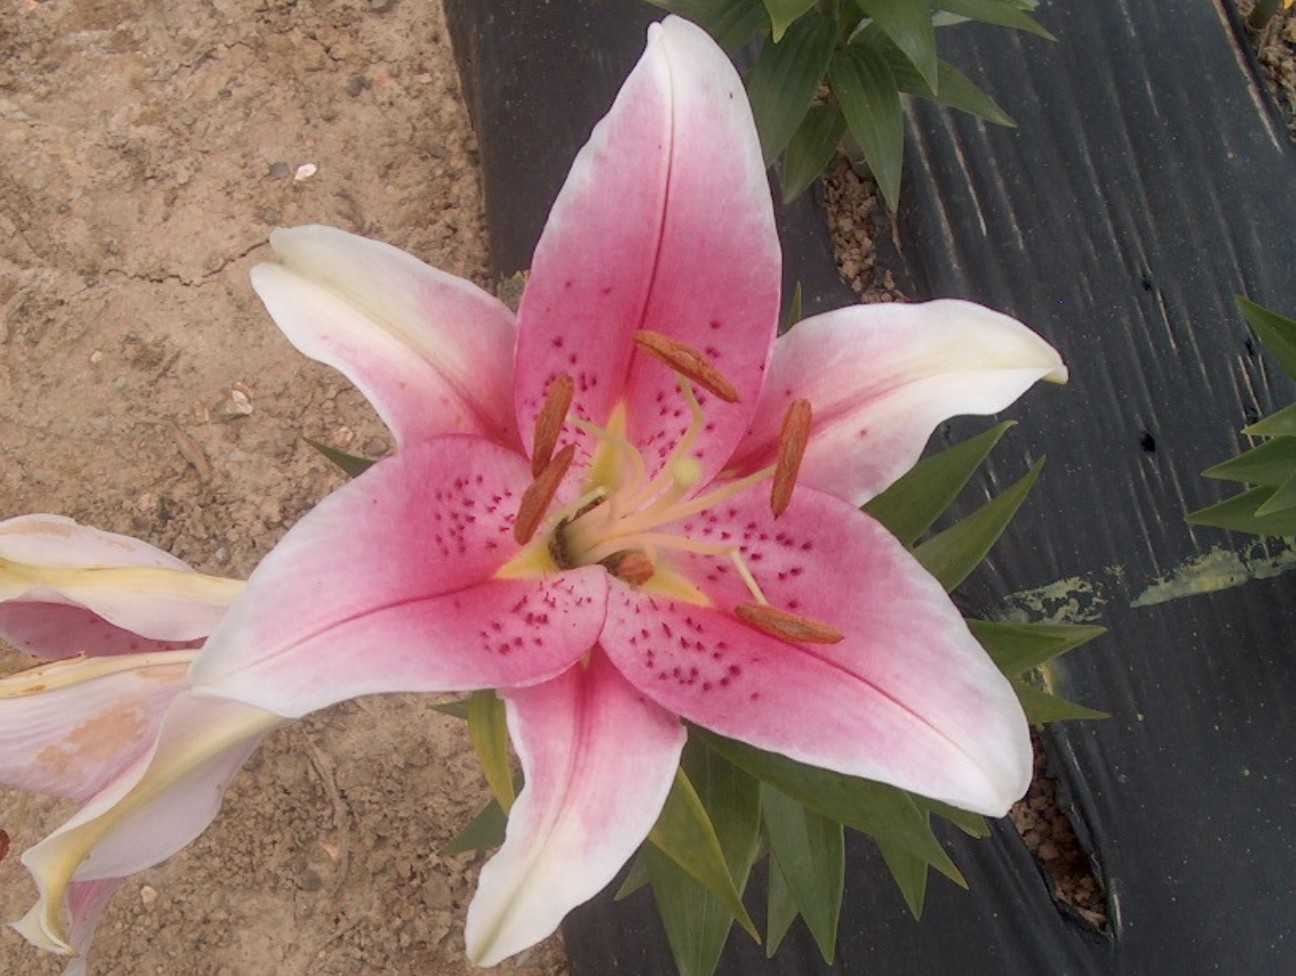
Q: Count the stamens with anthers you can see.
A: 5